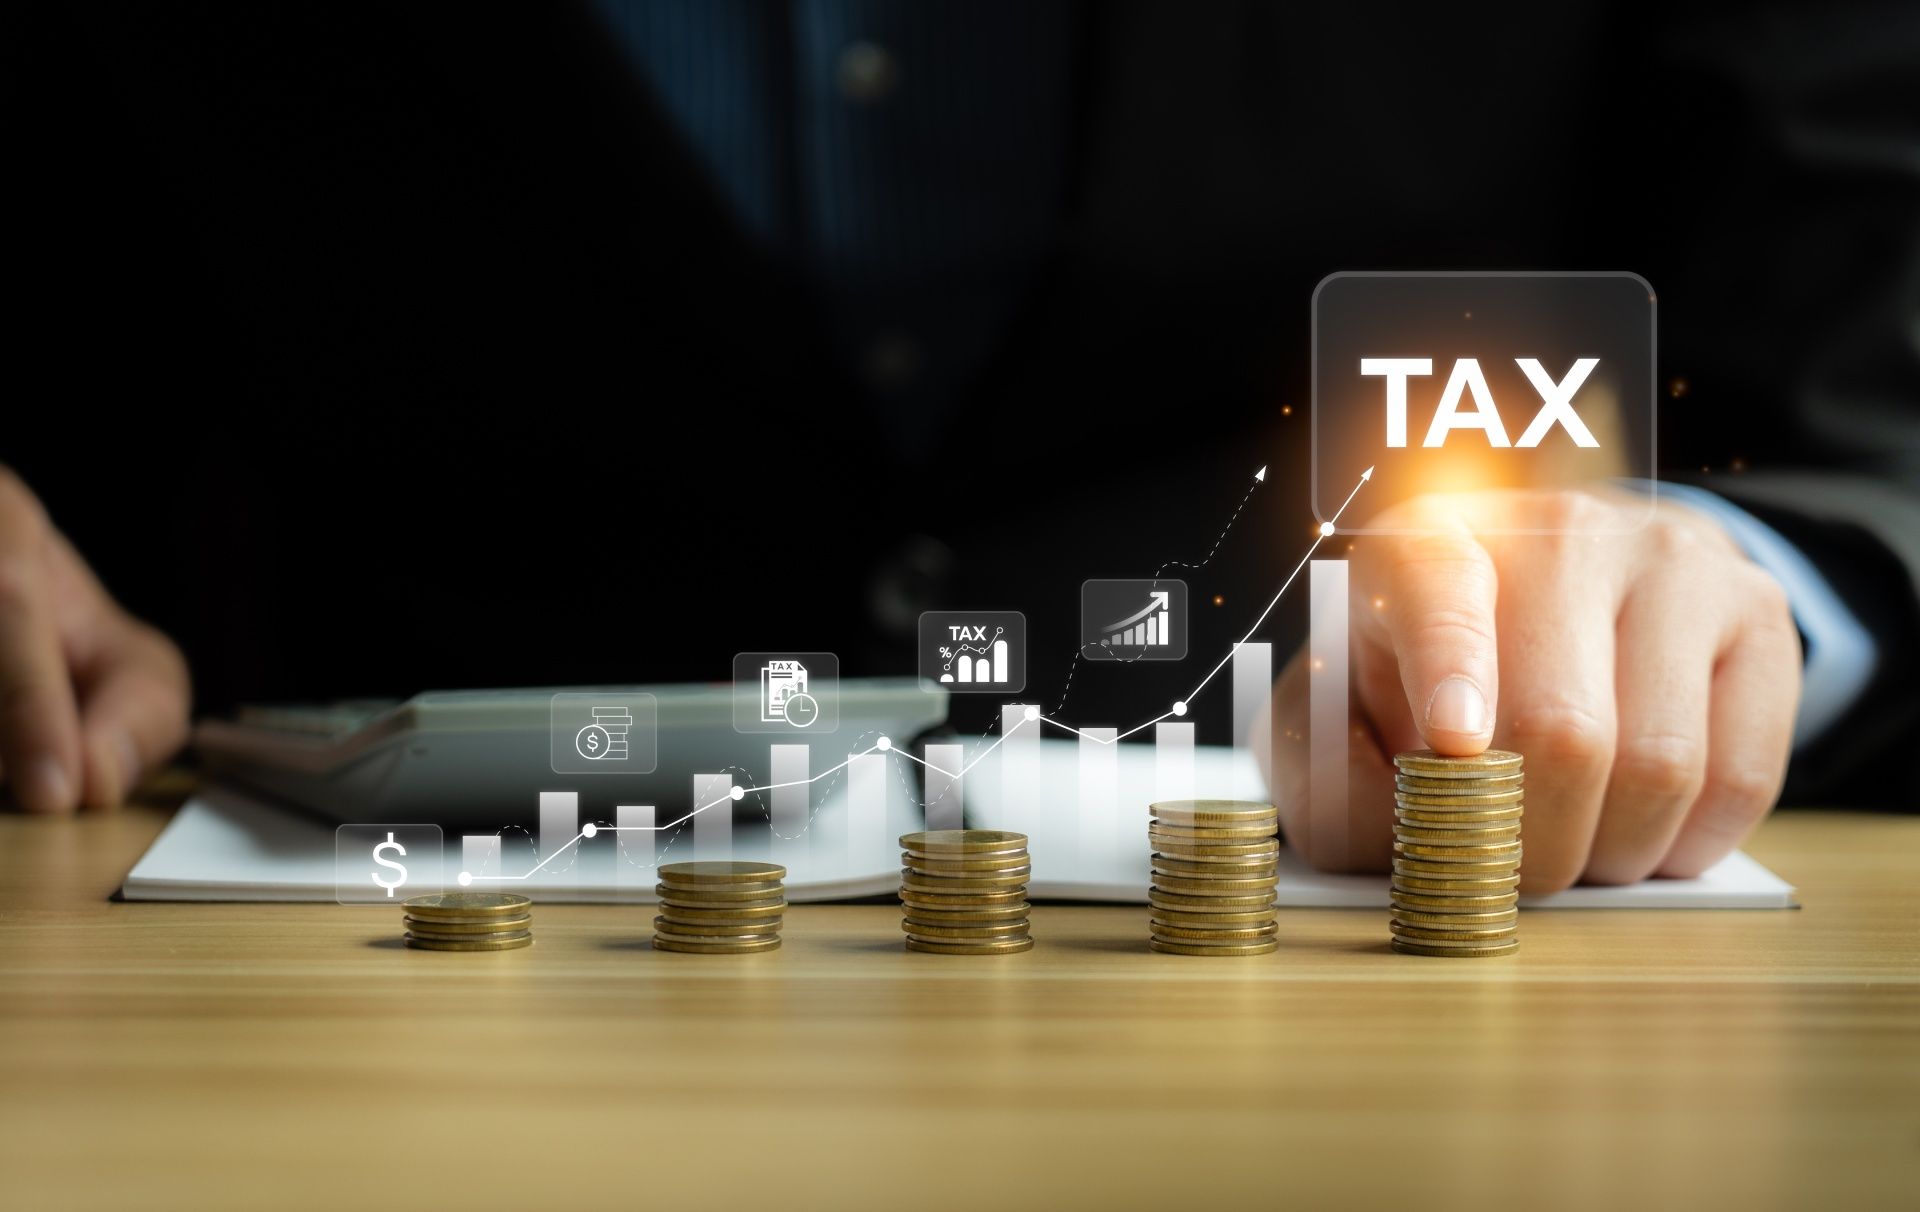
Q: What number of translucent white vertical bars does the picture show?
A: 12